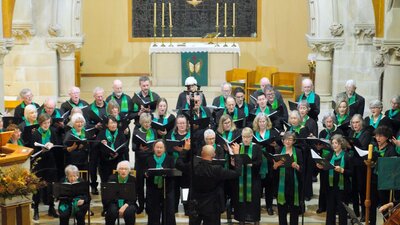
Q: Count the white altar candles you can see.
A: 6